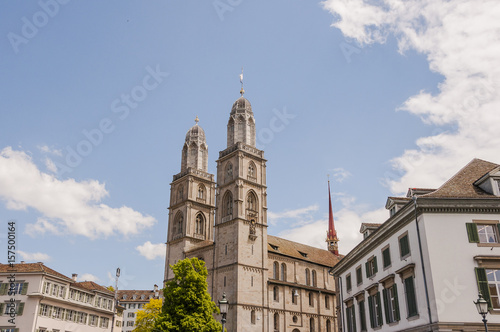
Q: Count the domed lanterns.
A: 2